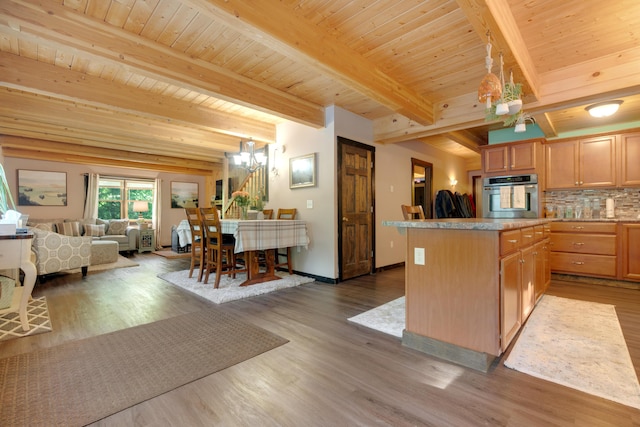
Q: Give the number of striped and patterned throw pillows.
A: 4